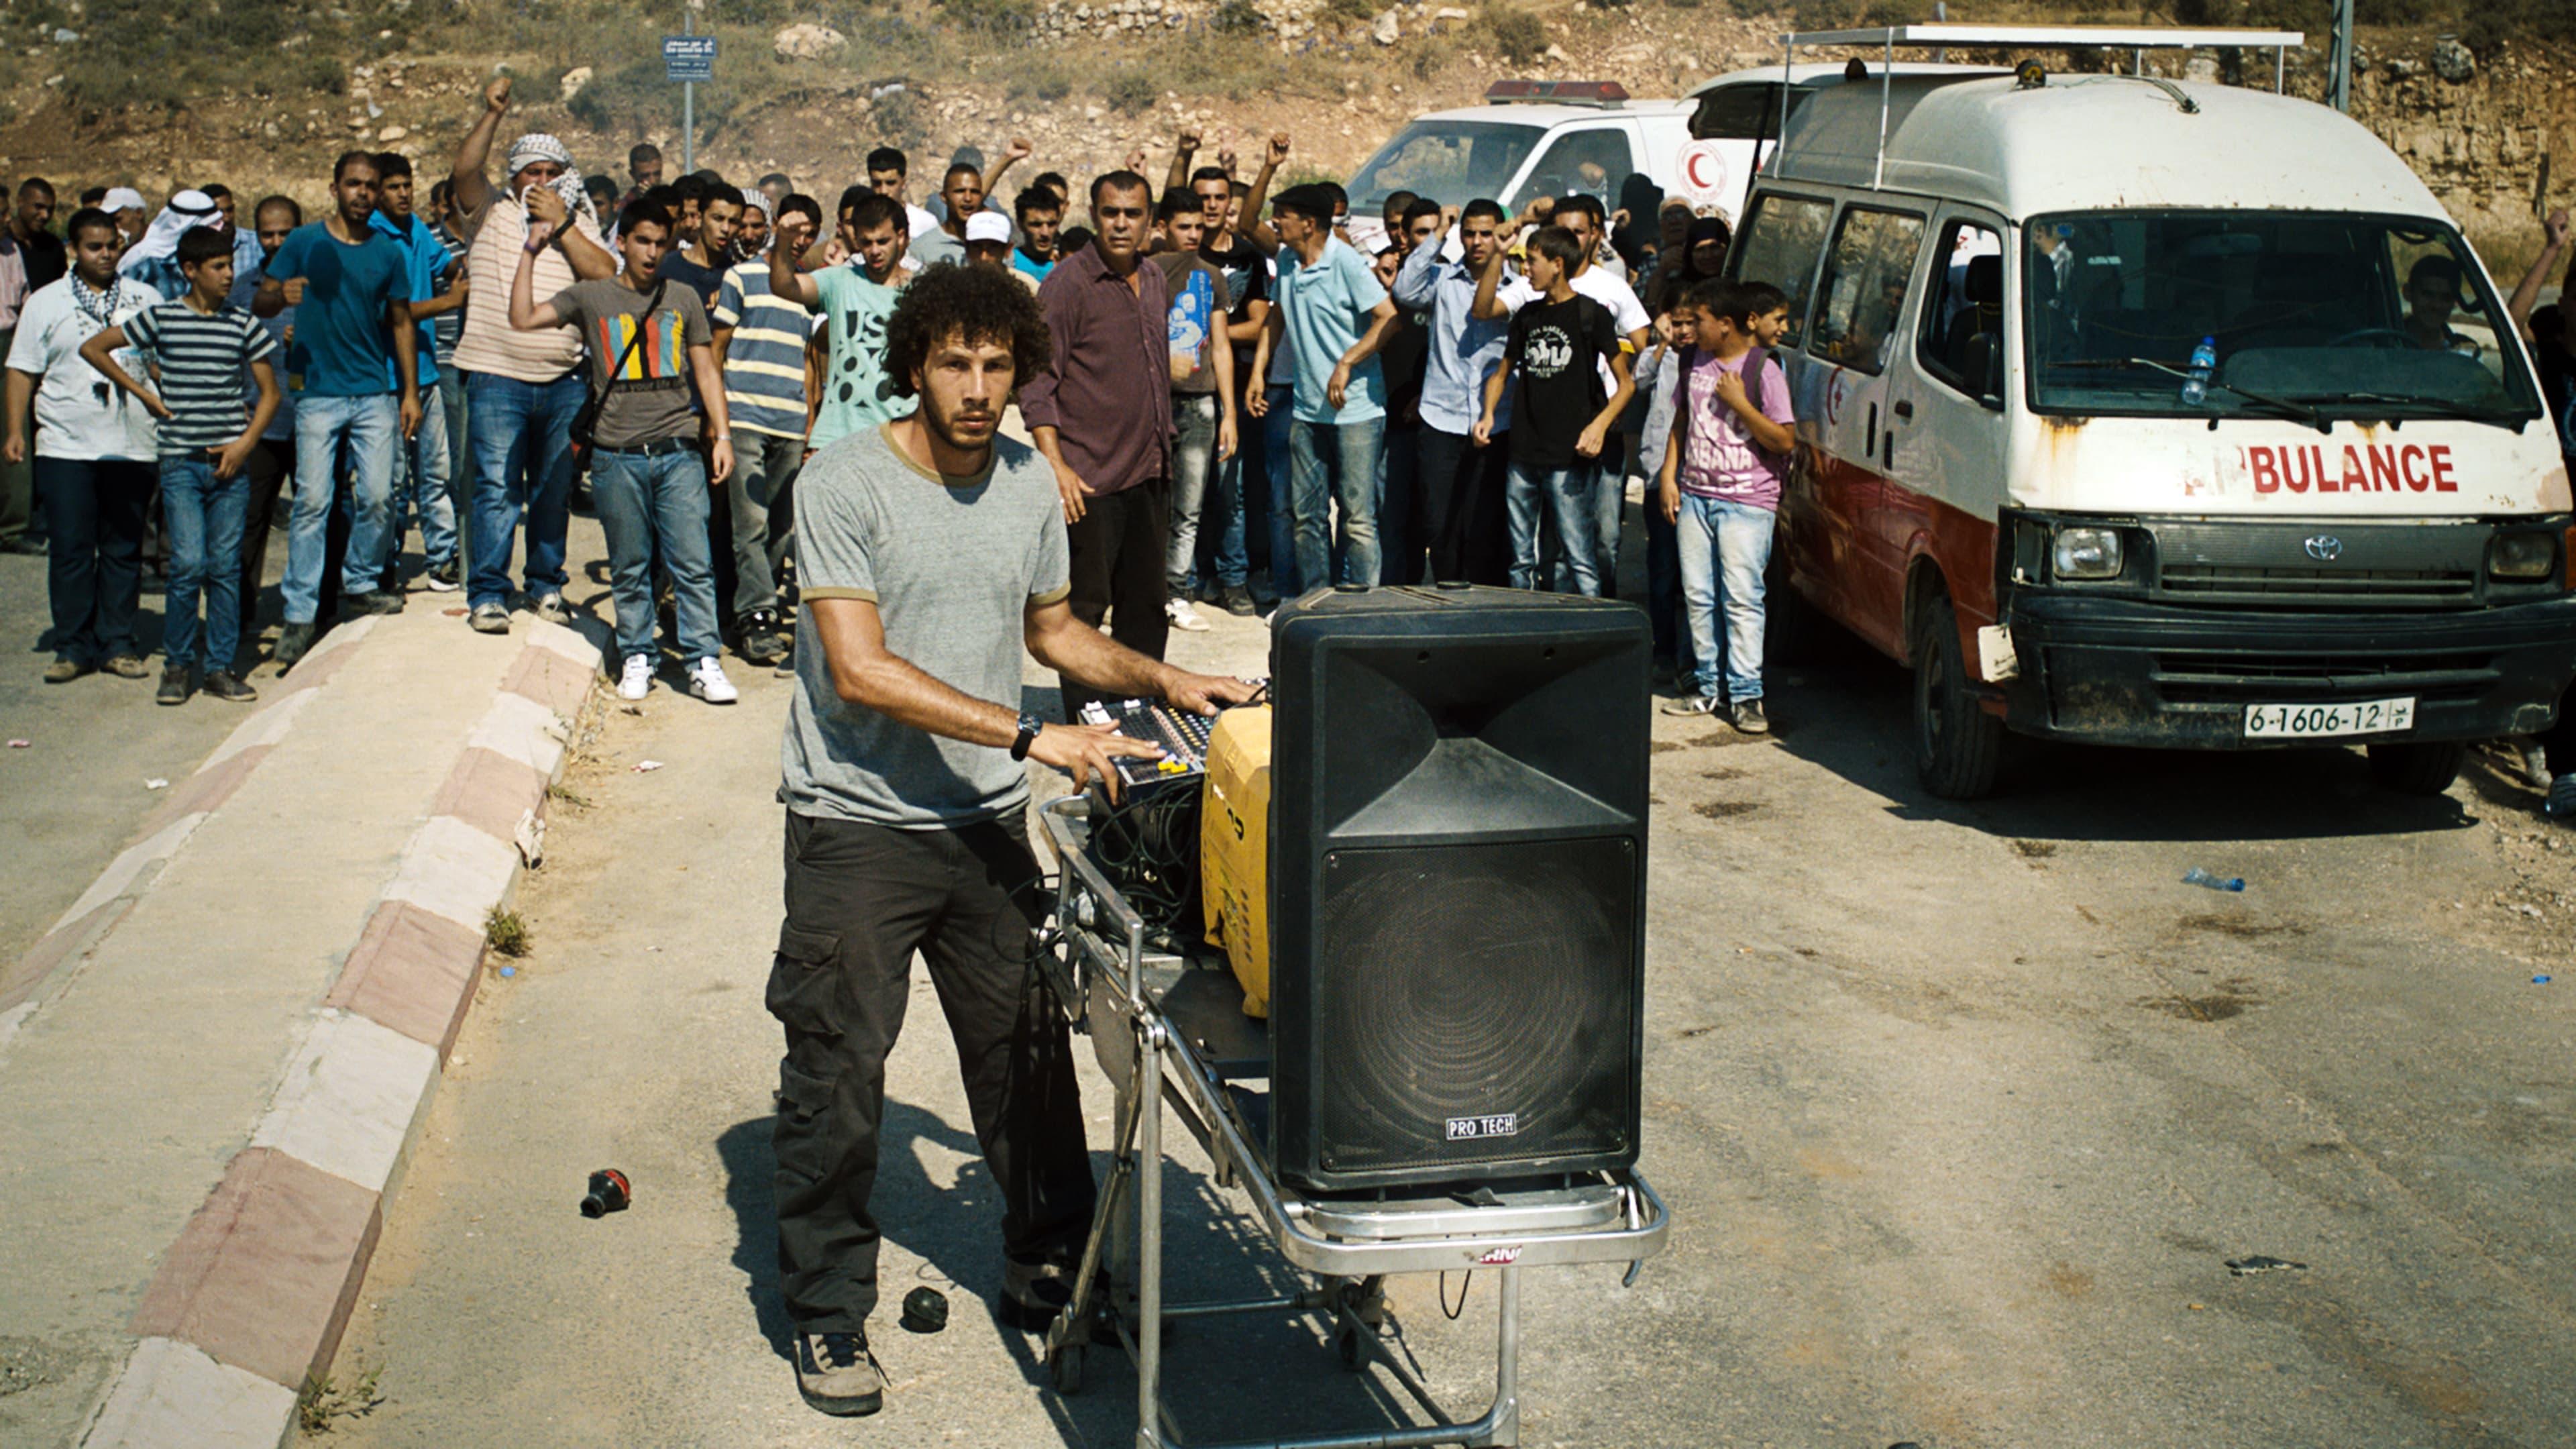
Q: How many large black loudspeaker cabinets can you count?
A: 1